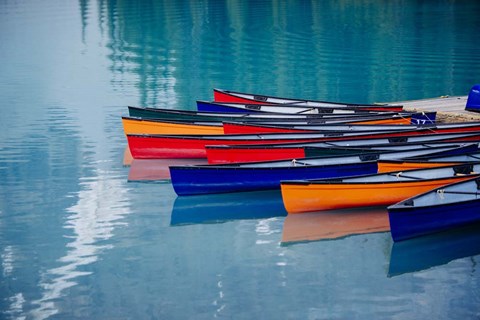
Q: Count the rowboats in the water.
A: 12